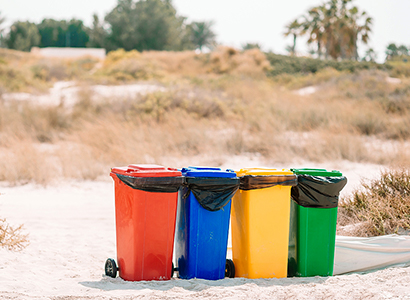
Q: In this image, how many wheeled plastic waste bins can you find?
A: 4